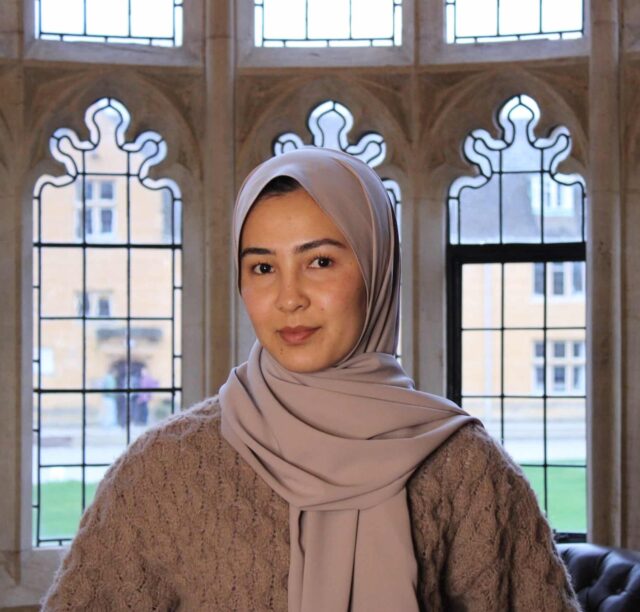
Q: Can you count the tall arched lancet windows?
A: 3